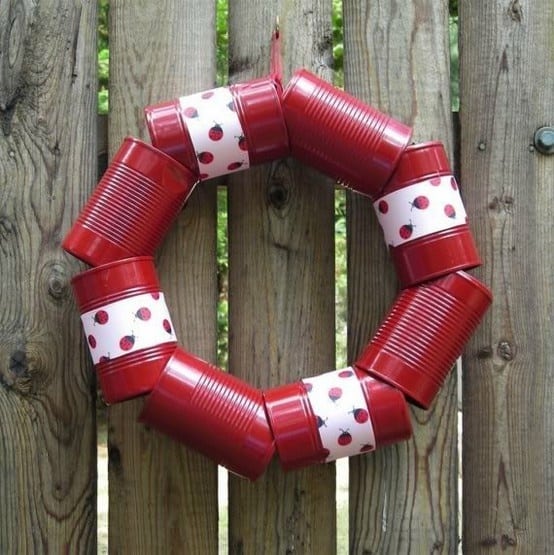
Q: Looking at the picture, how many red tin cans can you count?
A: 8